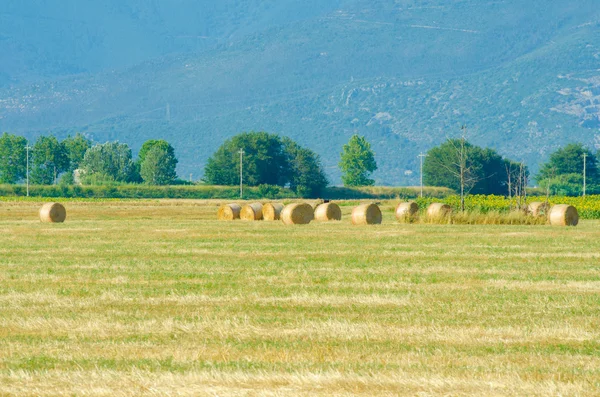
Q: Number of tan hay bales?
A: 11